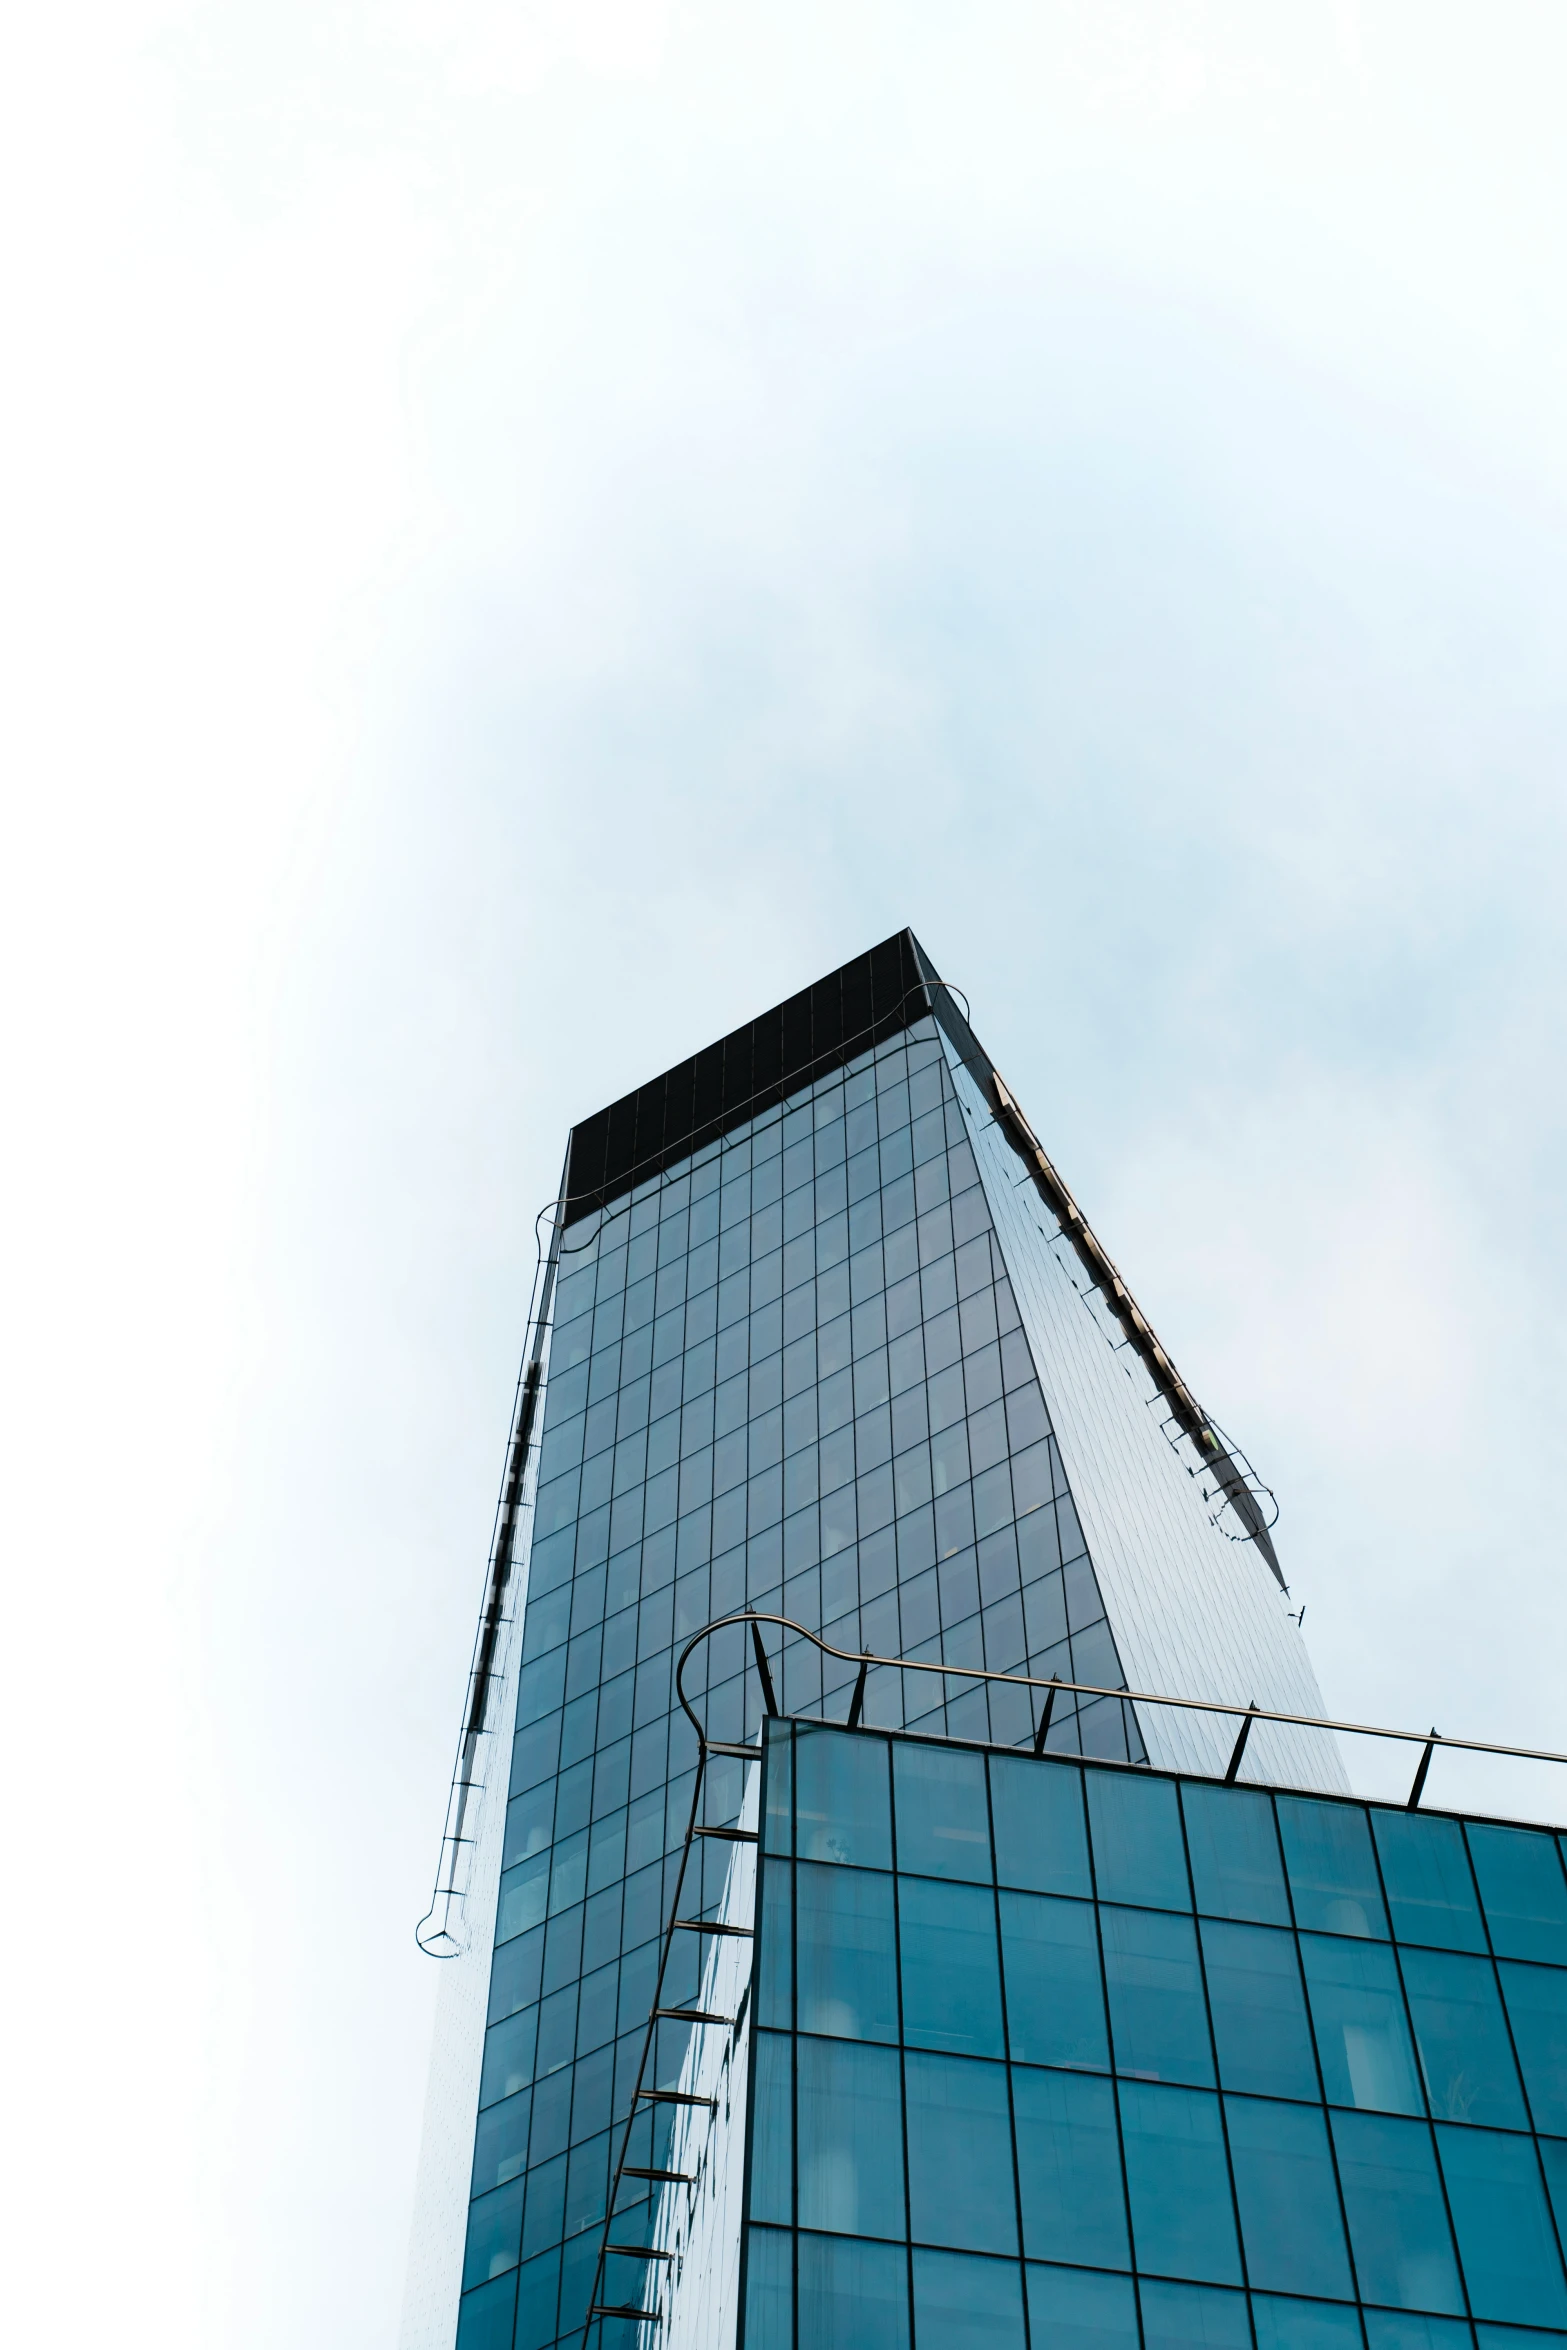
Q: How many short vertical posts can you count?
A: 5